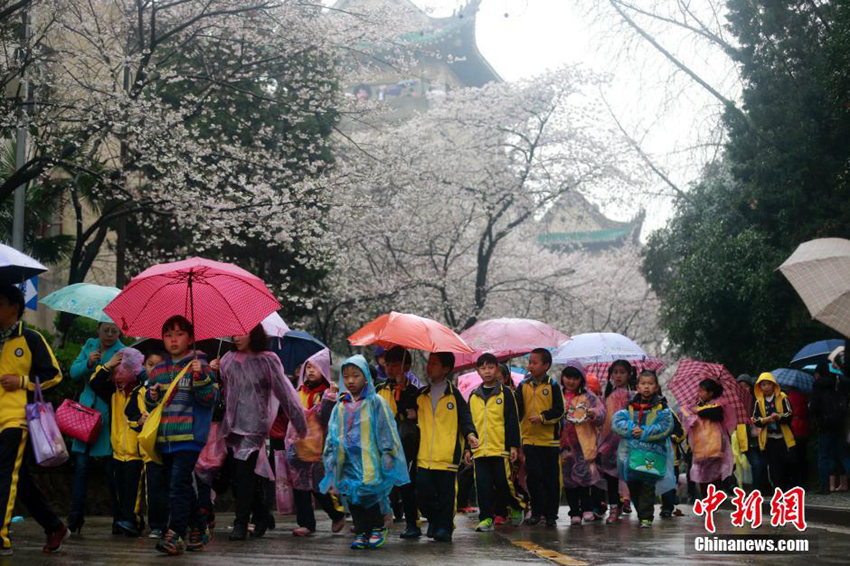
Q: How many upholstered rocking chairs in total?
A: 0